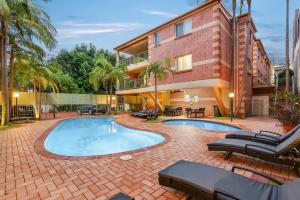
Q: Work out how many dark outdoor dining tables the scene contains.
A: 2